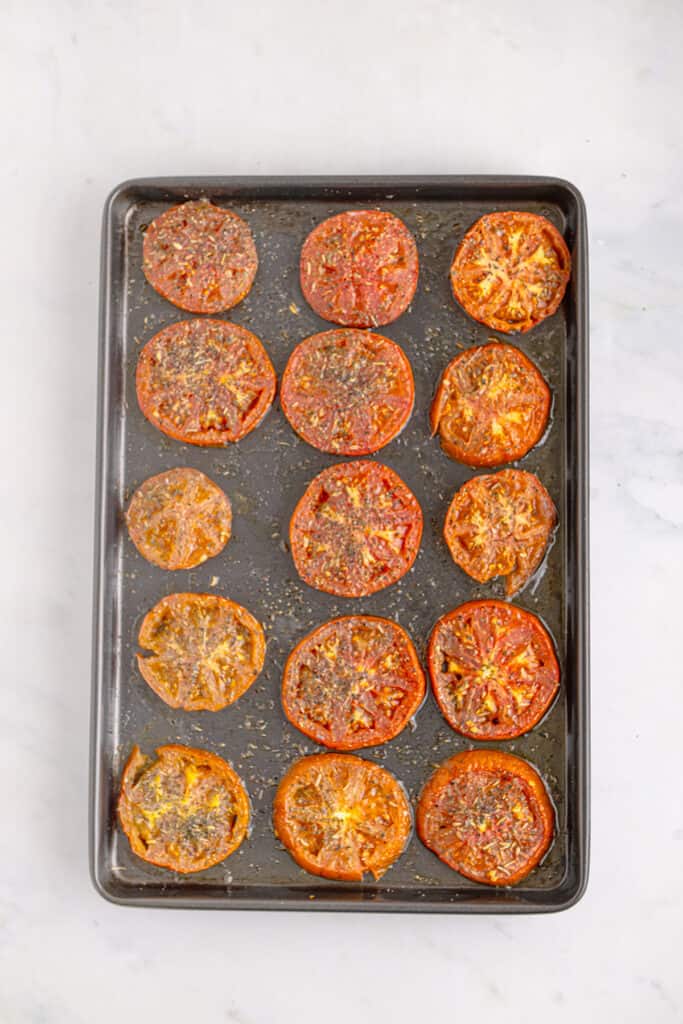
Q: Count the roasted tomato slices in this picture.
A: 15